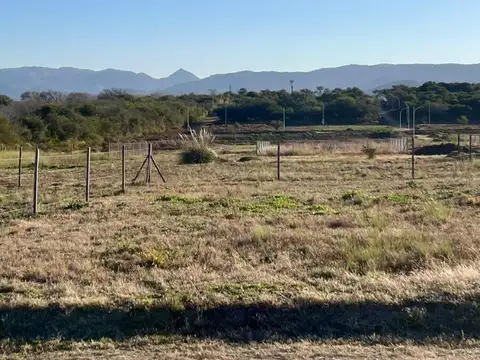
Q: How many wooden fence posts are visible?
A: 9